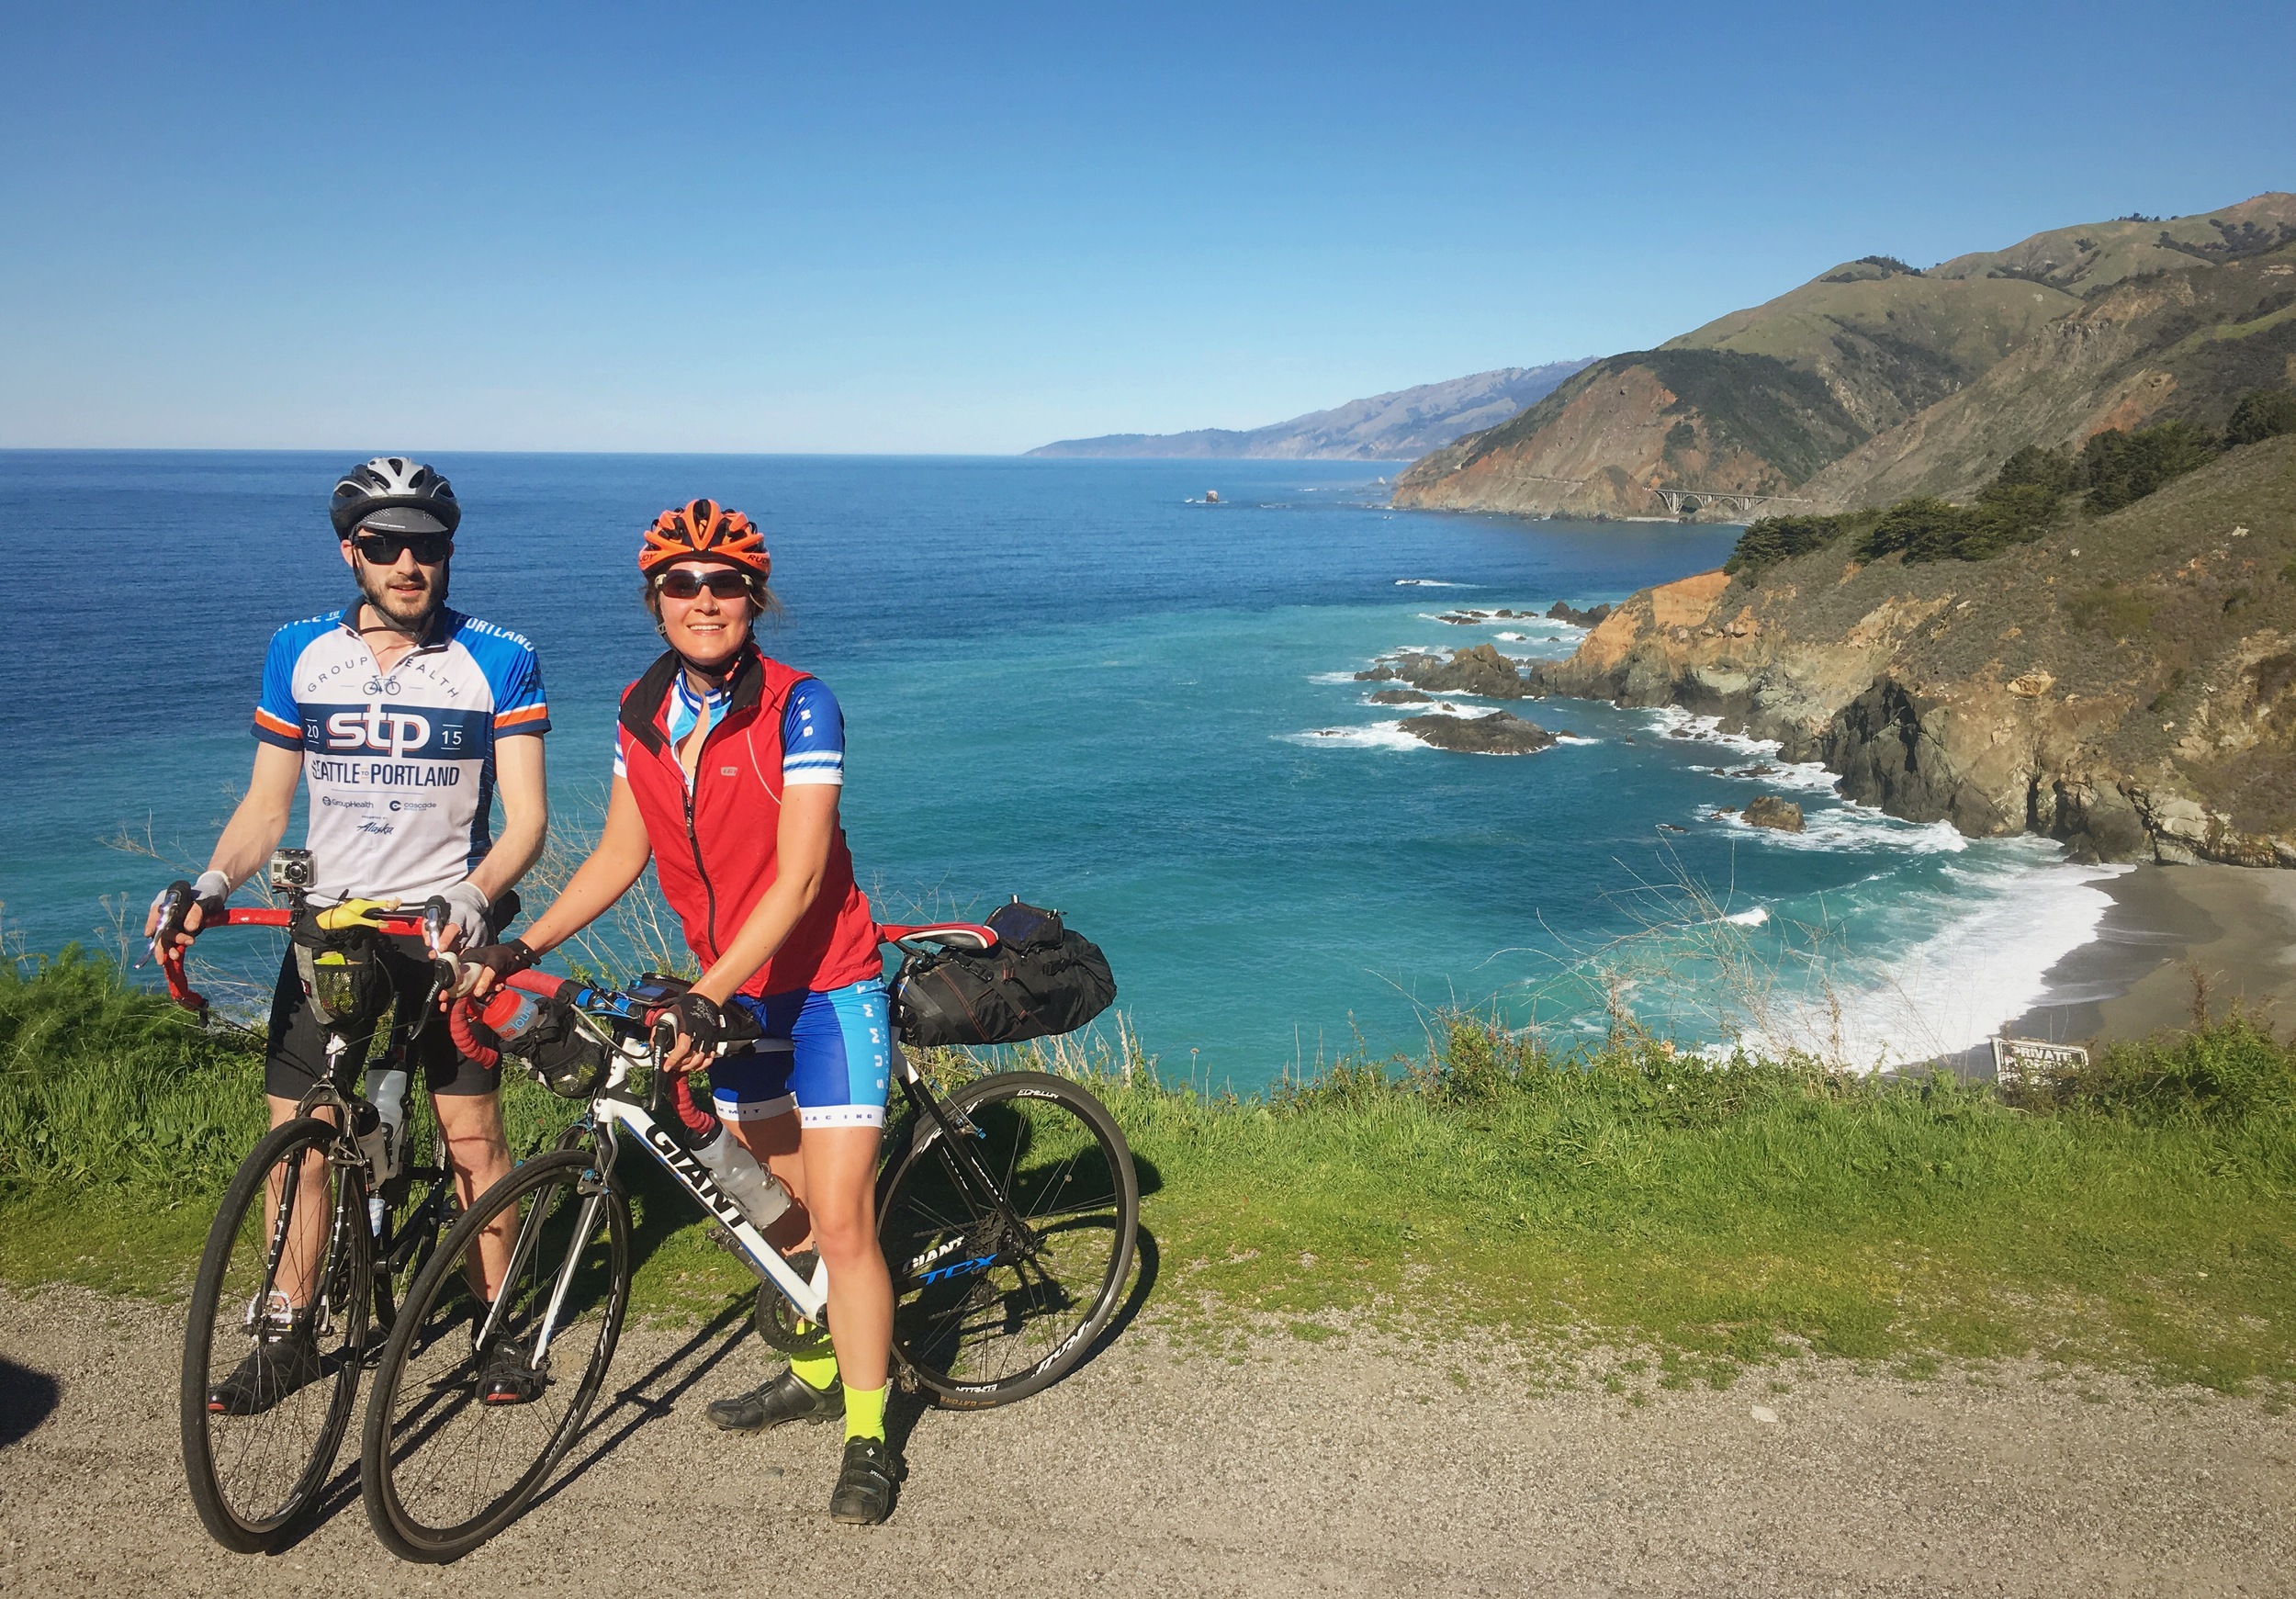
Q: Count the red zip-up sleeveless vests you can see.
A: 1